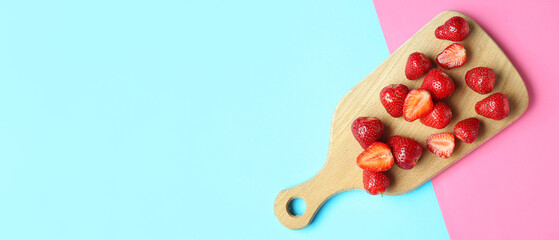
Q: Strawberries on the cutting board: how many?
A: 15